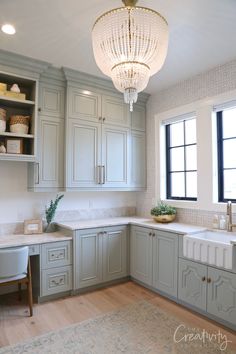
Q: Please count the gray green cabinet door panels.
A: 14